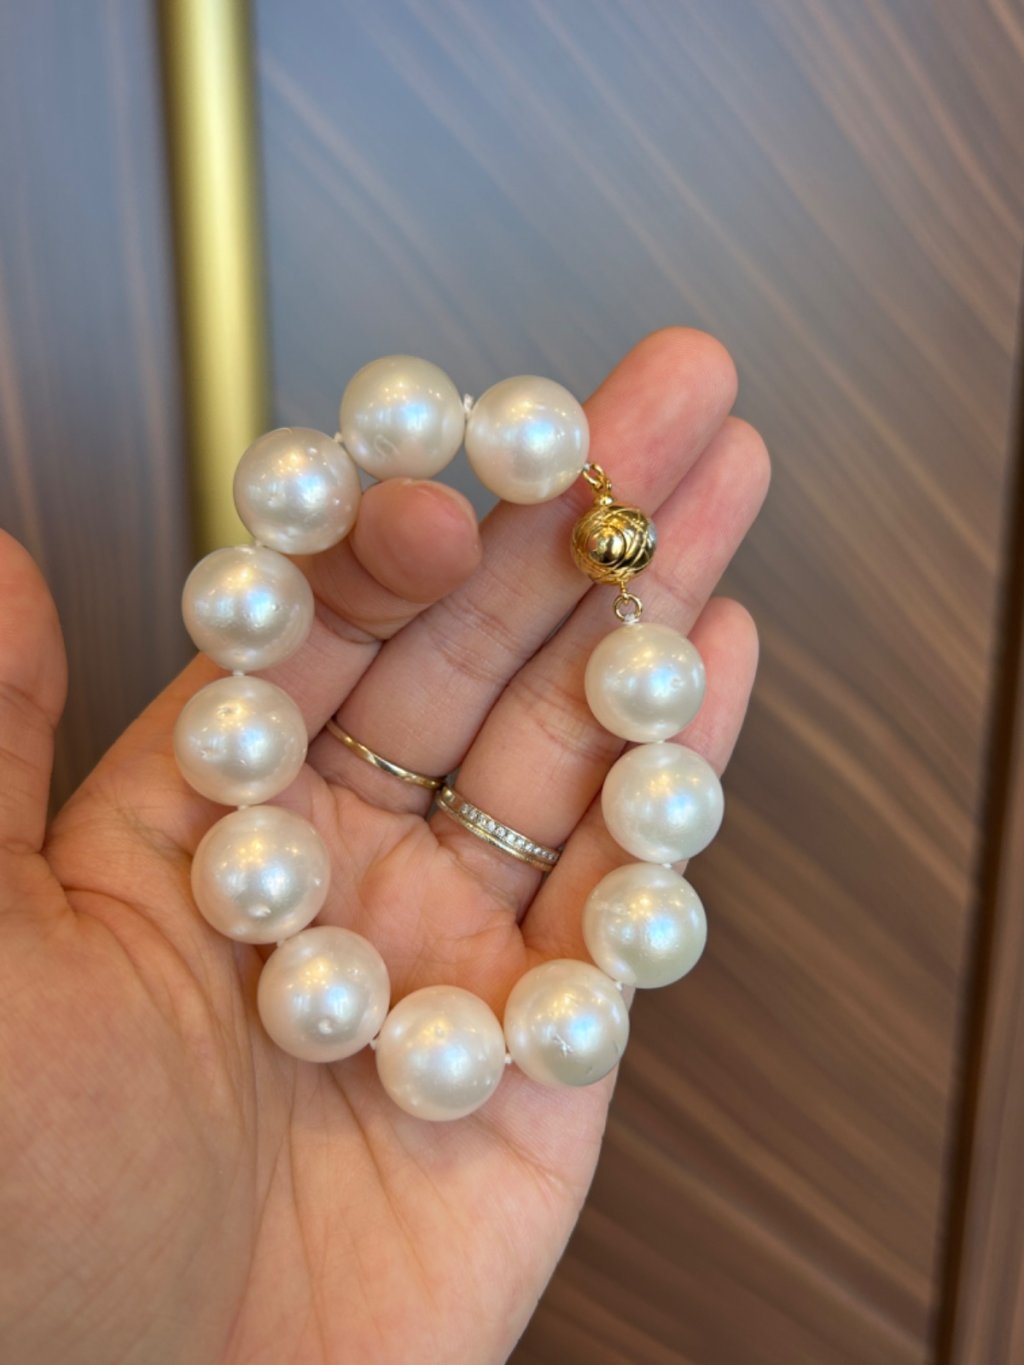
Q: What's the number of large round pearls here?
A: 12